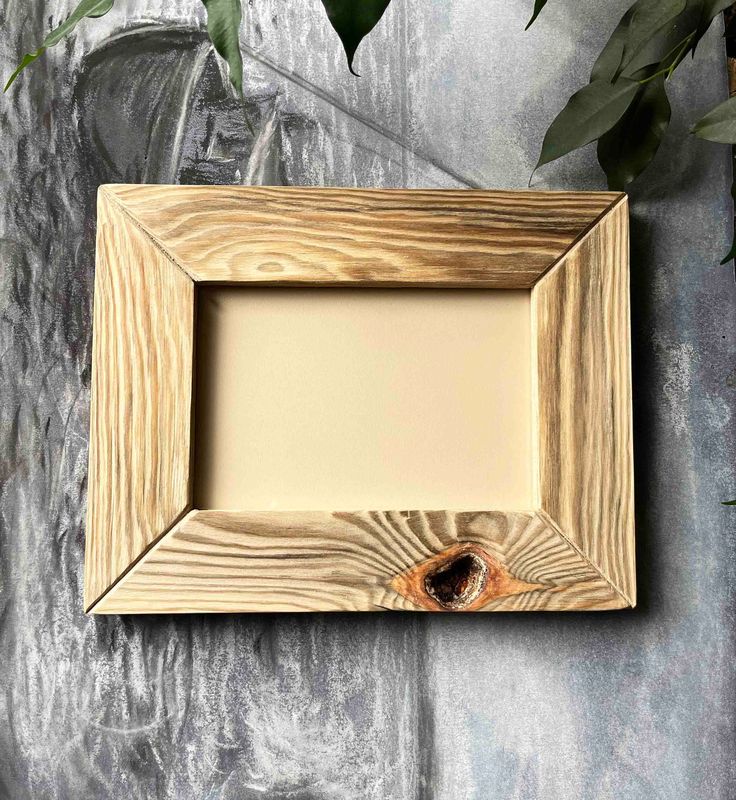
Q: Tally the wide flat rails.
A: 4